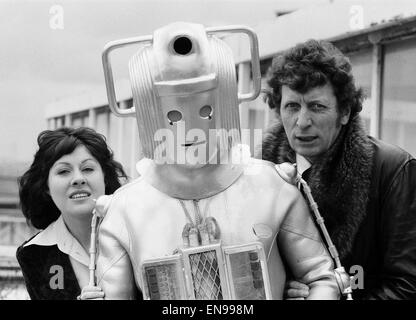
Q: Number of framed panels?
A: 3